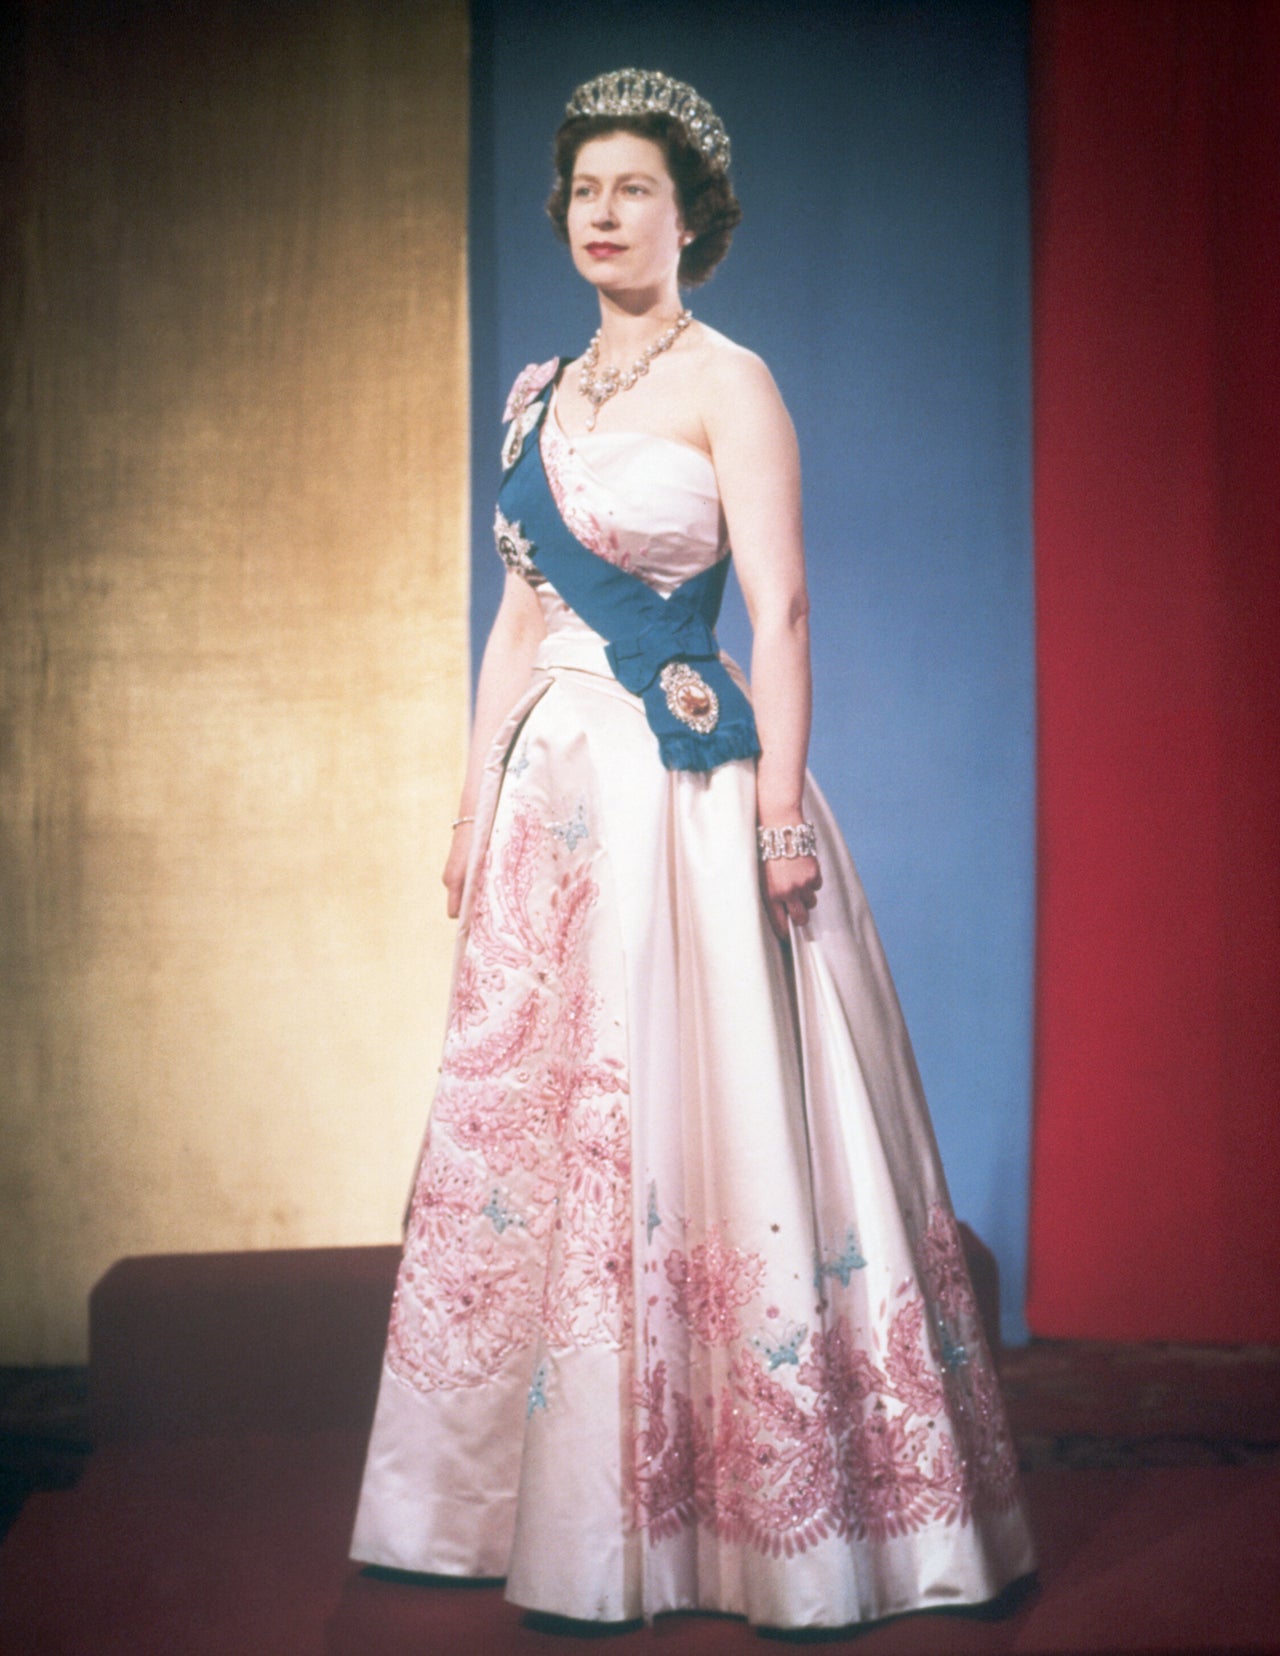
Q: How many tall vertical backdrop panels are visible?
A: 3